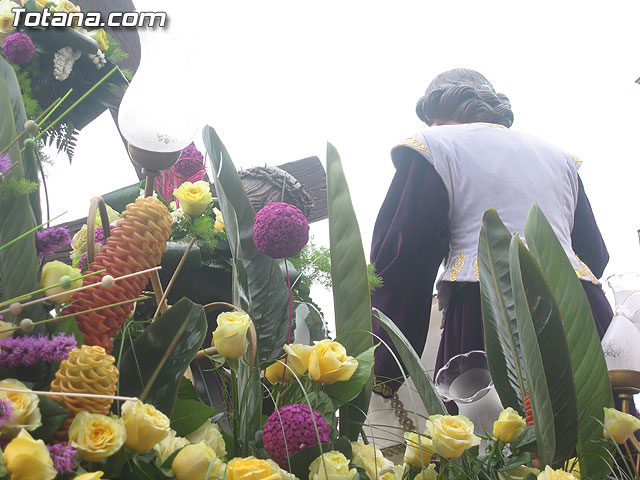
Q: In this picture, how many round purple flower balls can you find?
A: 4